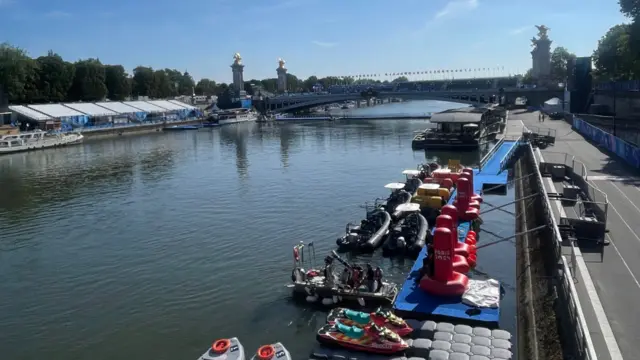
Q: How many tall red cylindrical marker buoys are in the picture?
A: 6